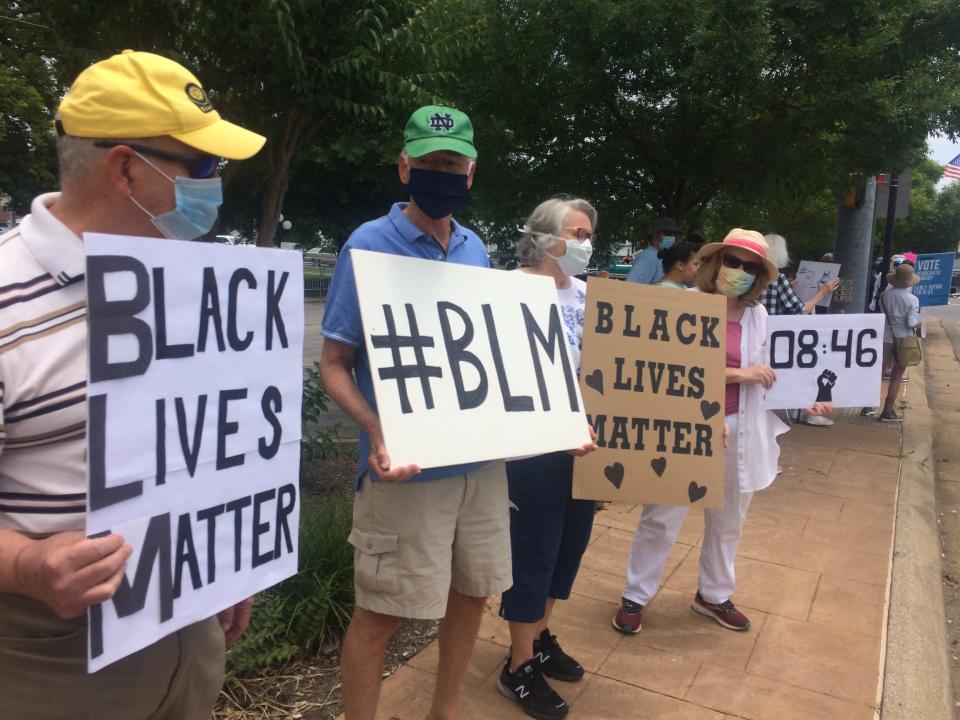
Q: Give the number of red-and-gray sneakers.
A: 2